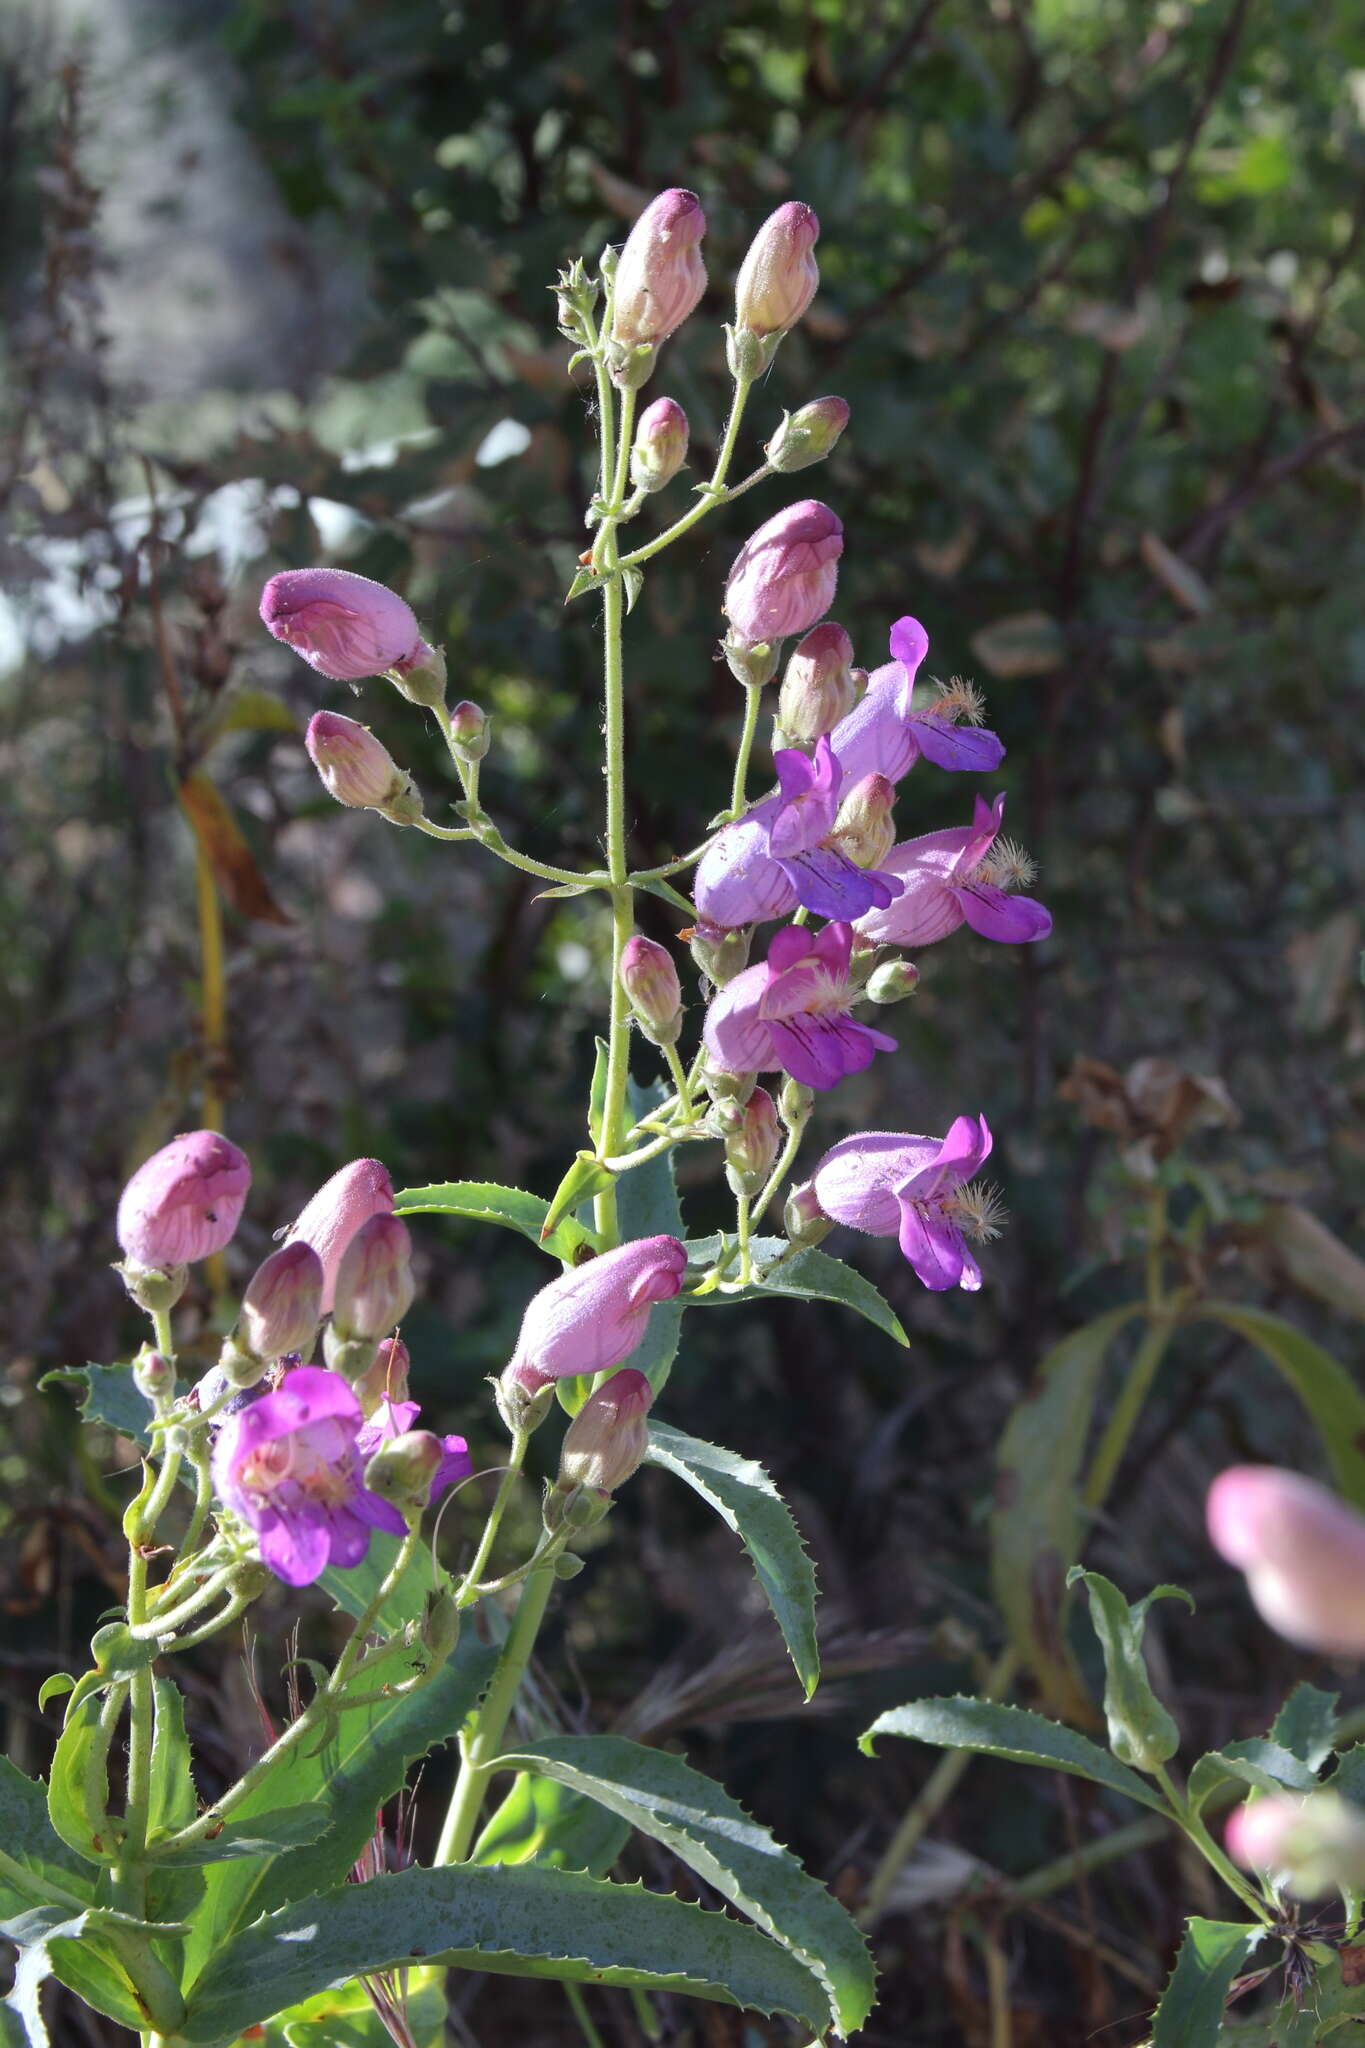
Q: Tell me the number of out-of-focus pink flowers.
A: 2